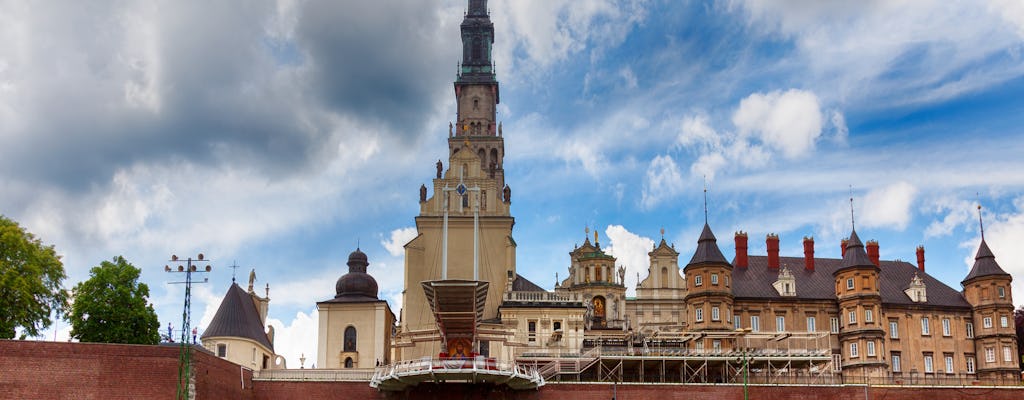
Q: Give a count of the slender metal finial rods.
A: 3